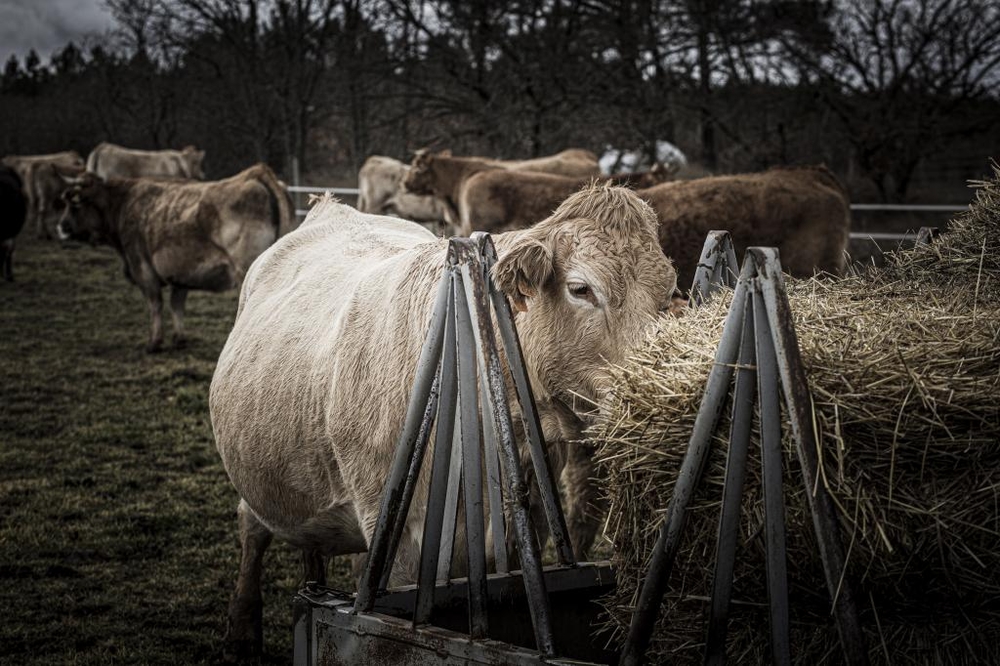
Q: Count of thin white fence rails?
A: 2